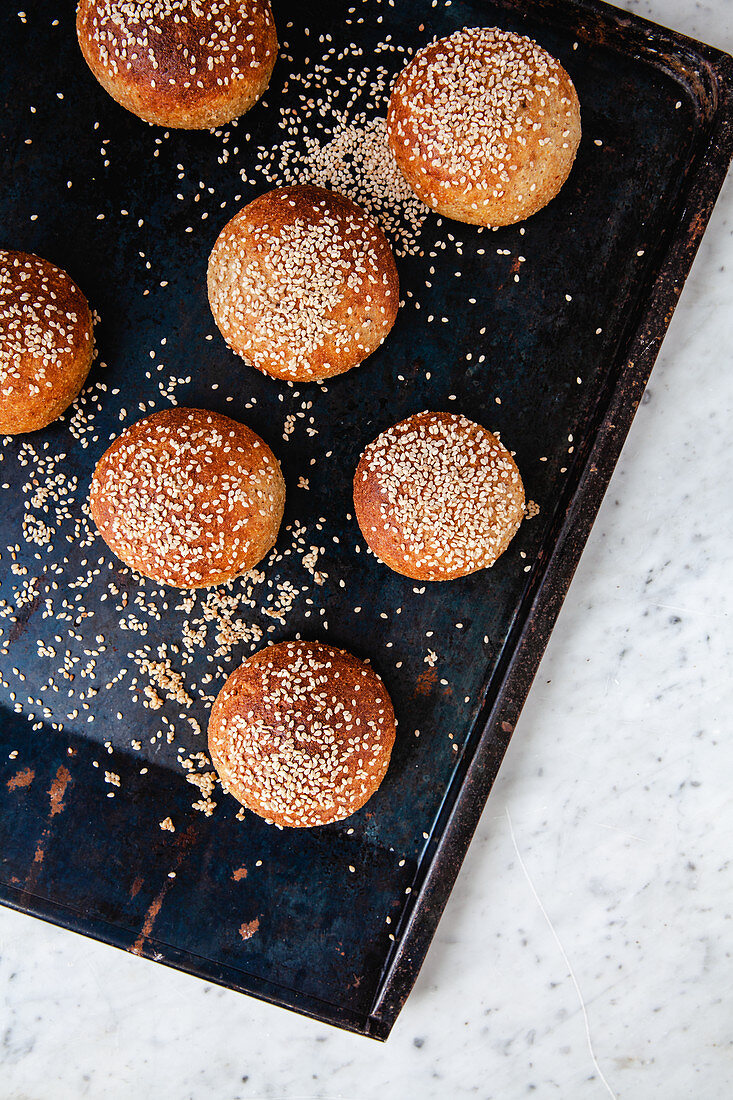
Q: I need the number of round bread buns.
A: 7